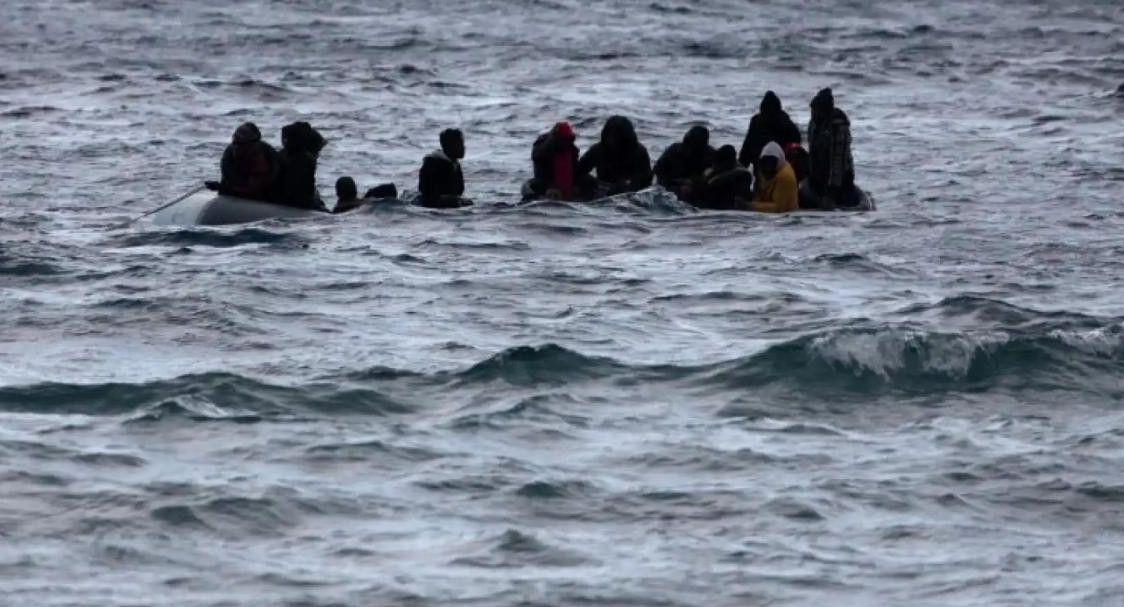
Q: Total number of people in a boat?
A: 13